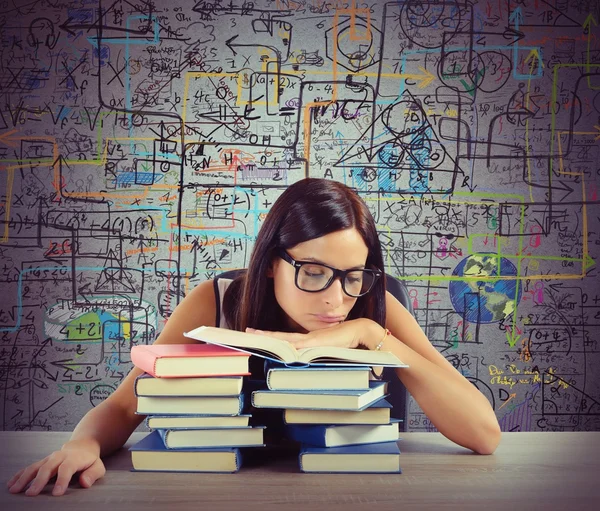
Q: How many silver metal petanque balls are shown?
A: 0